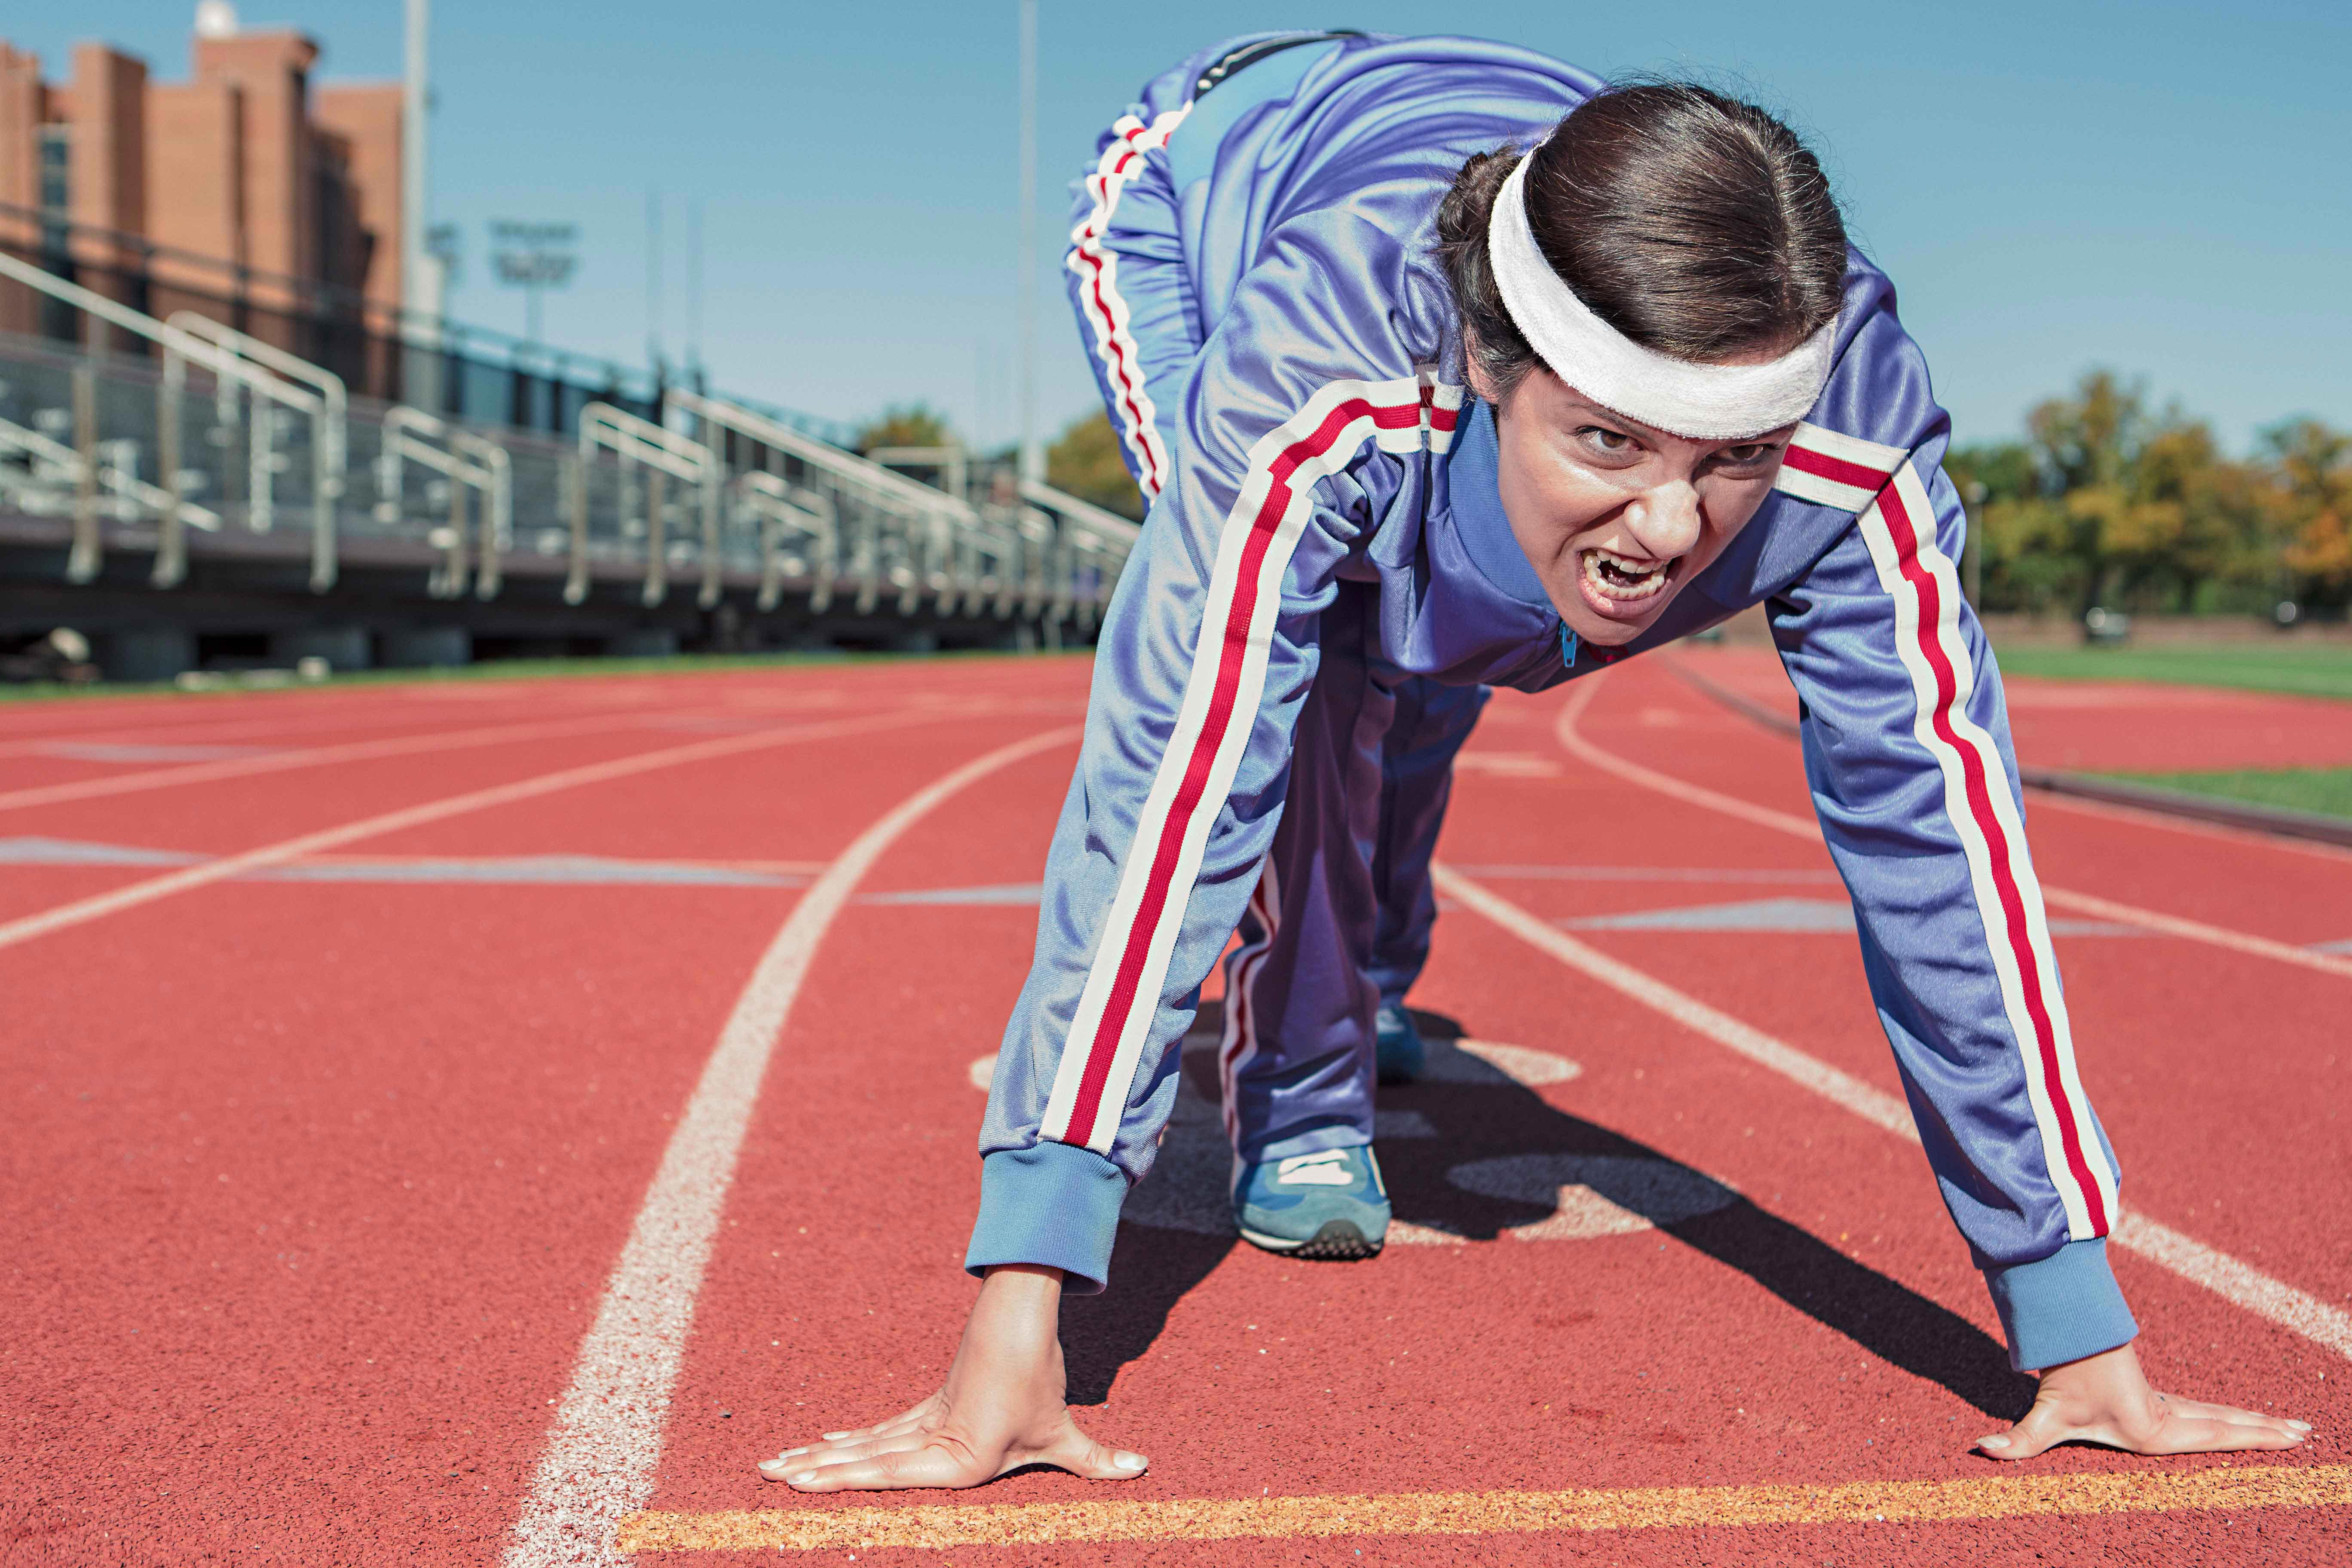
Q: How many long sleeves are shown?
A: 2